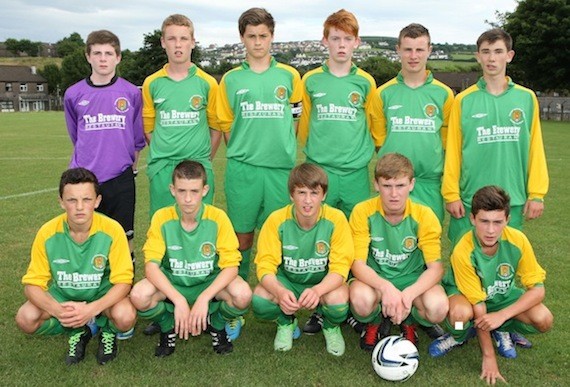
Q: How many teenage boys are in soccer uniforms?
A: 11